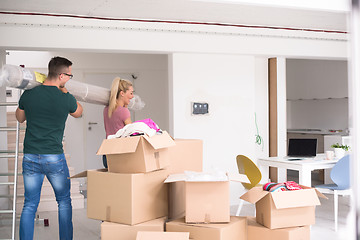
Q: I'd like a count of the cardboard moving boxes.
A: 9